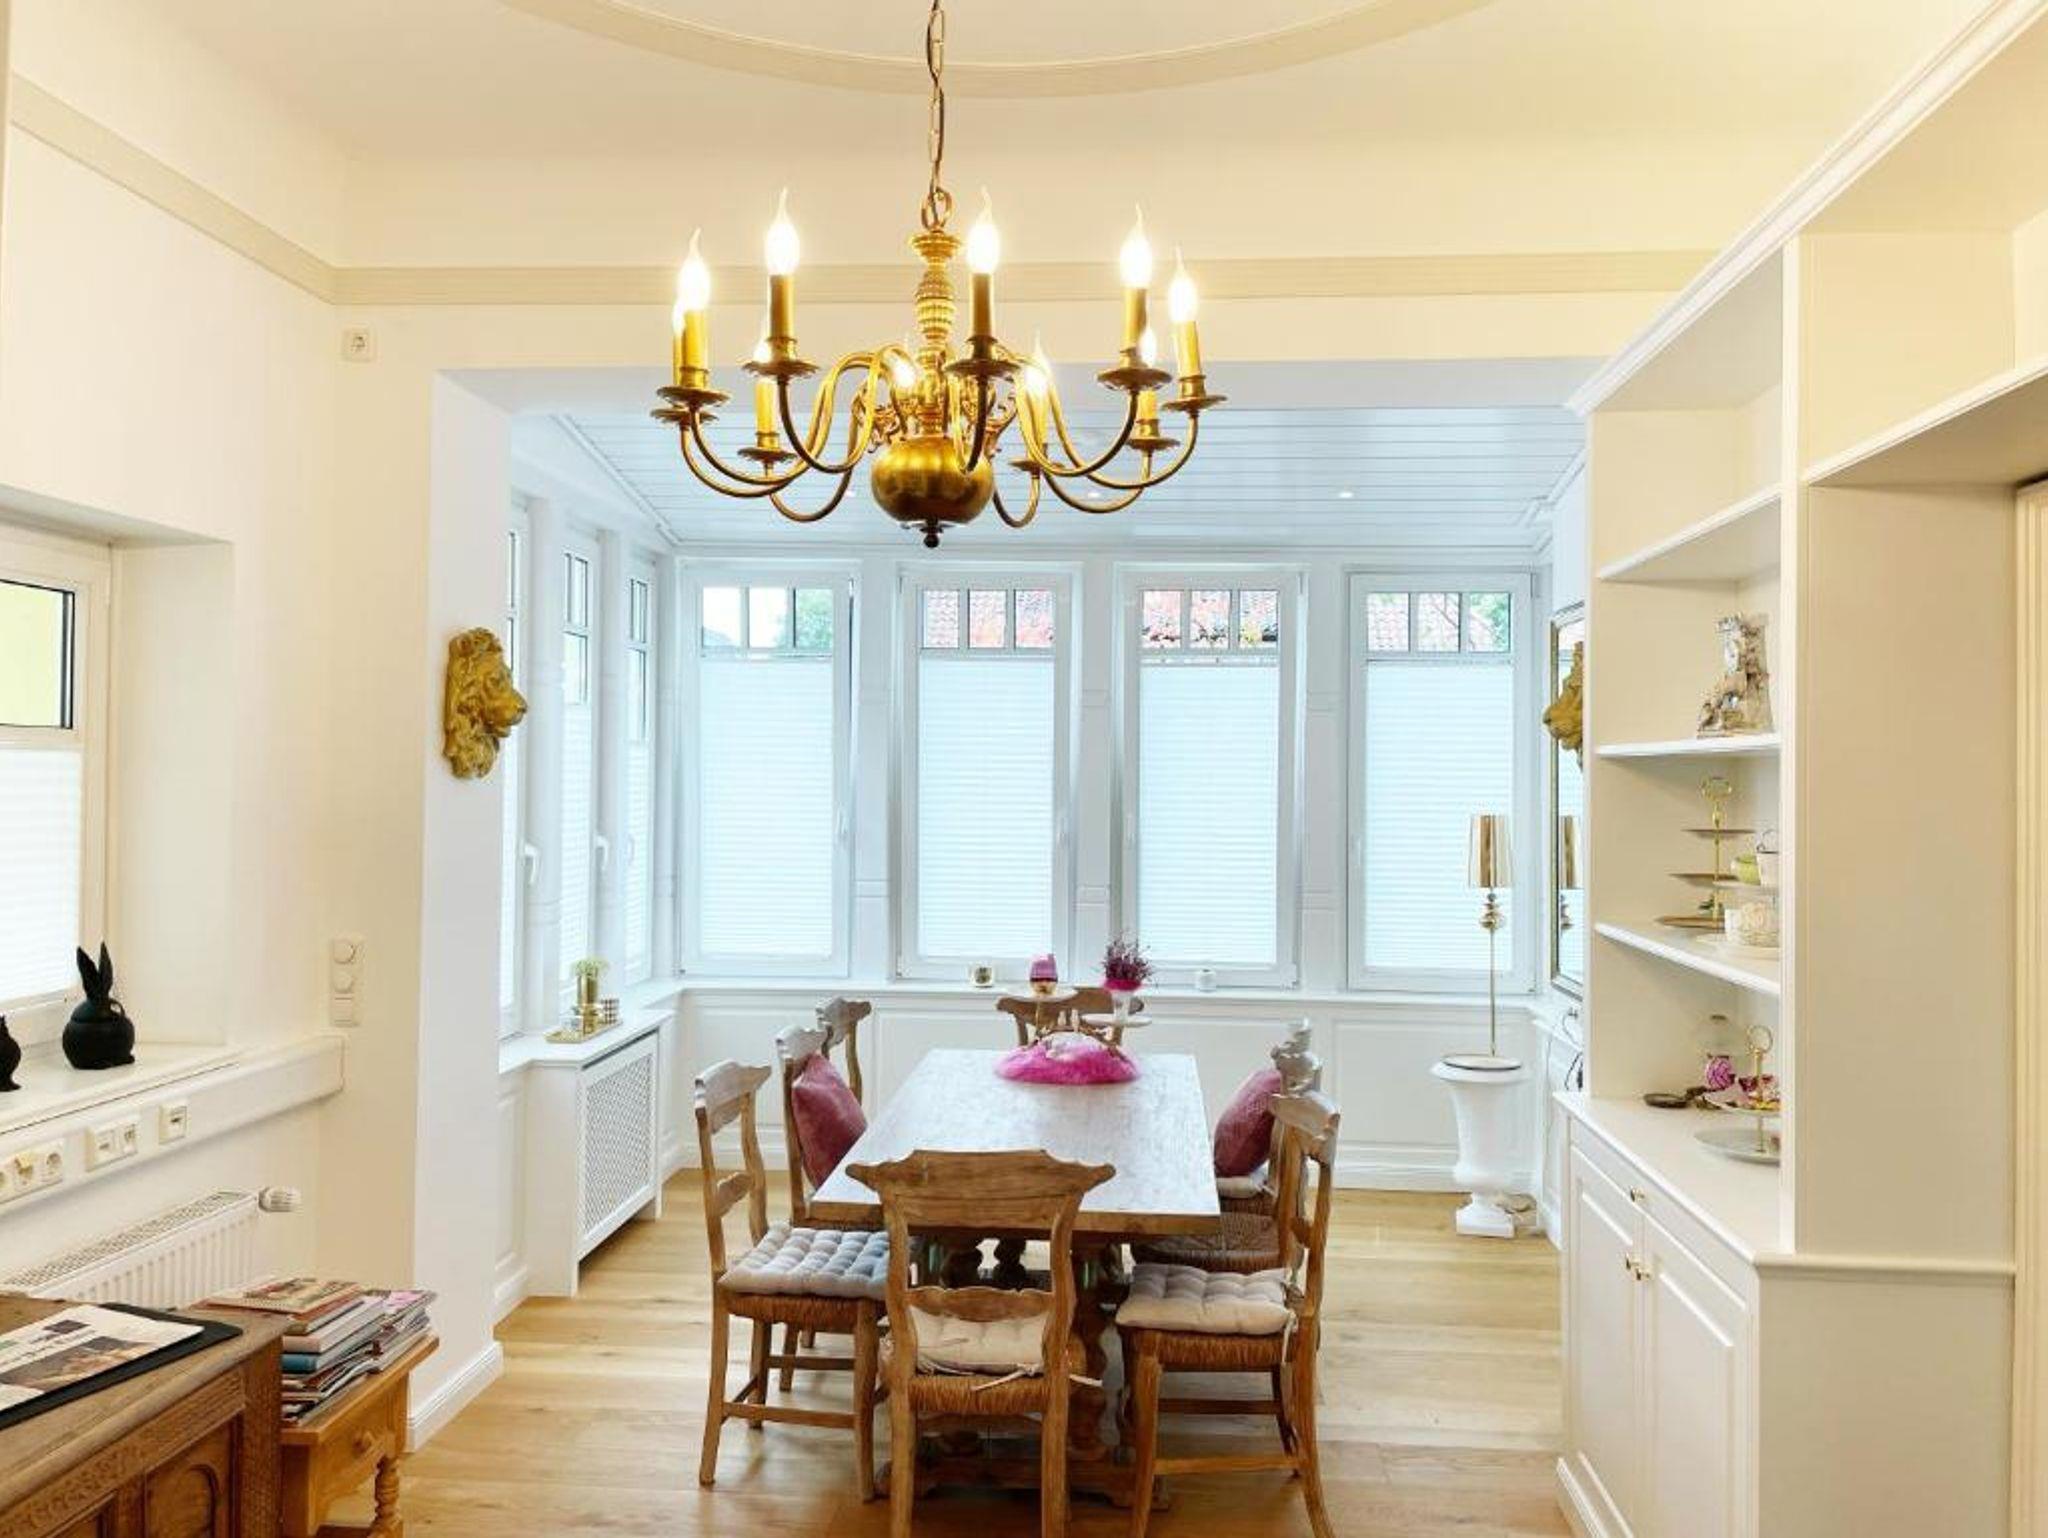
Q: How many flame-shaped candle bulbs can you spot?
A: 10